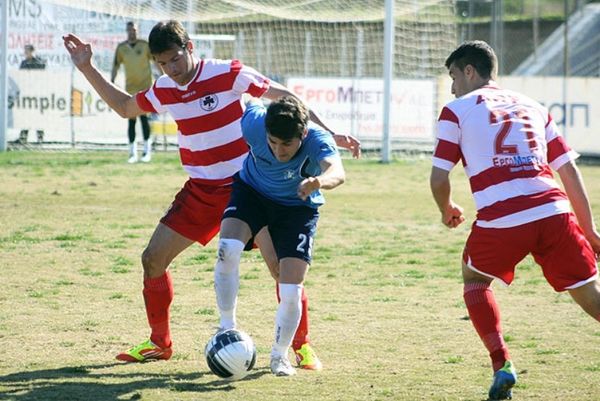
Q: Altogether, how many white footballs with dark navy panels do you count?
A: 1